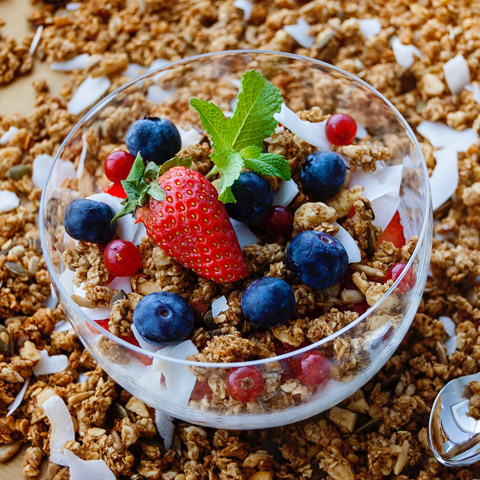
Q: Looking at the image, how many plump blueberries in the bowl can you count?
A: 7